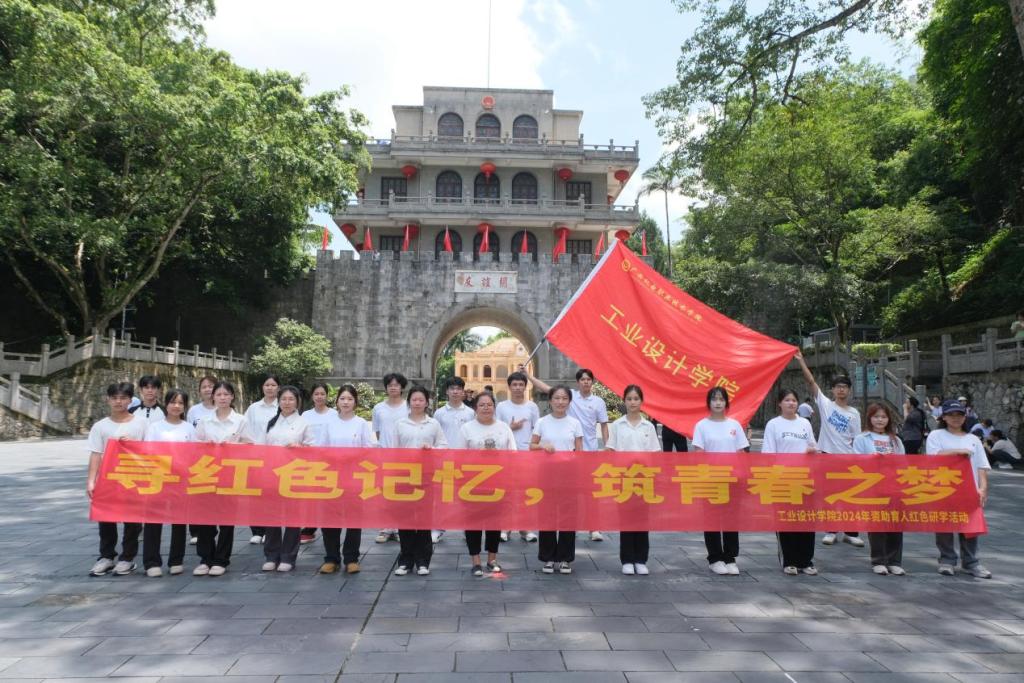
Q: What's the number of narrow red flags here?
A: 9